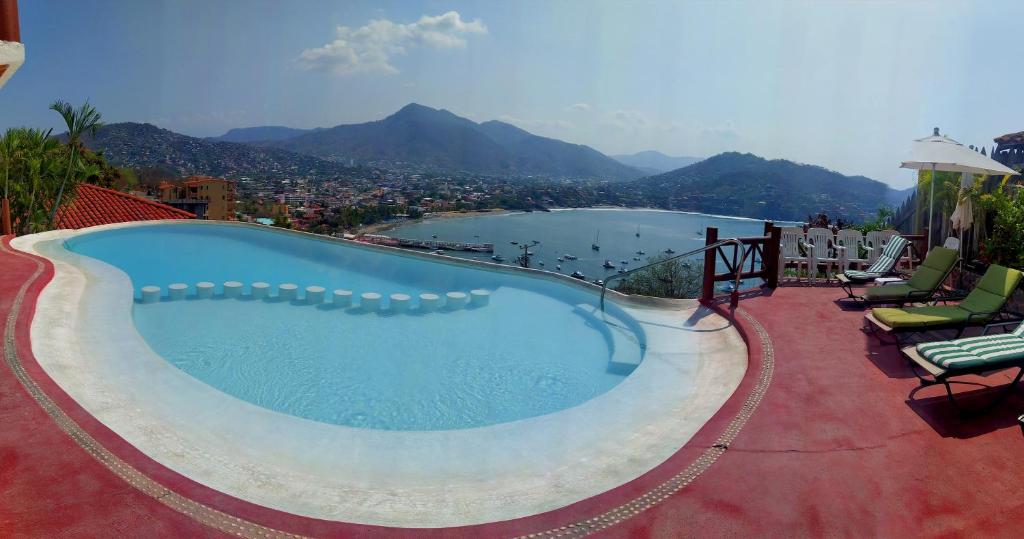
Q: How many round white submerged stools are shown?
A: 13